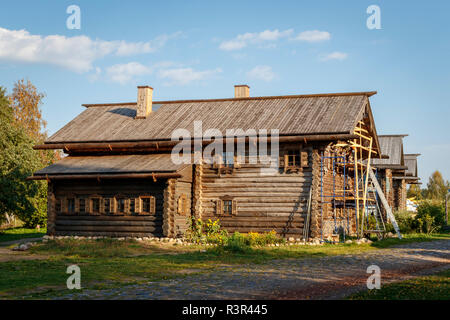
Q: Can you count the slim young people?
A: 0